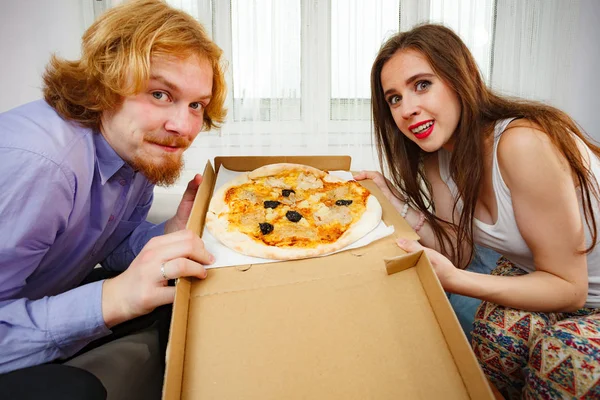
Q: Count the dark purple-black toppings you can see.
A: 5